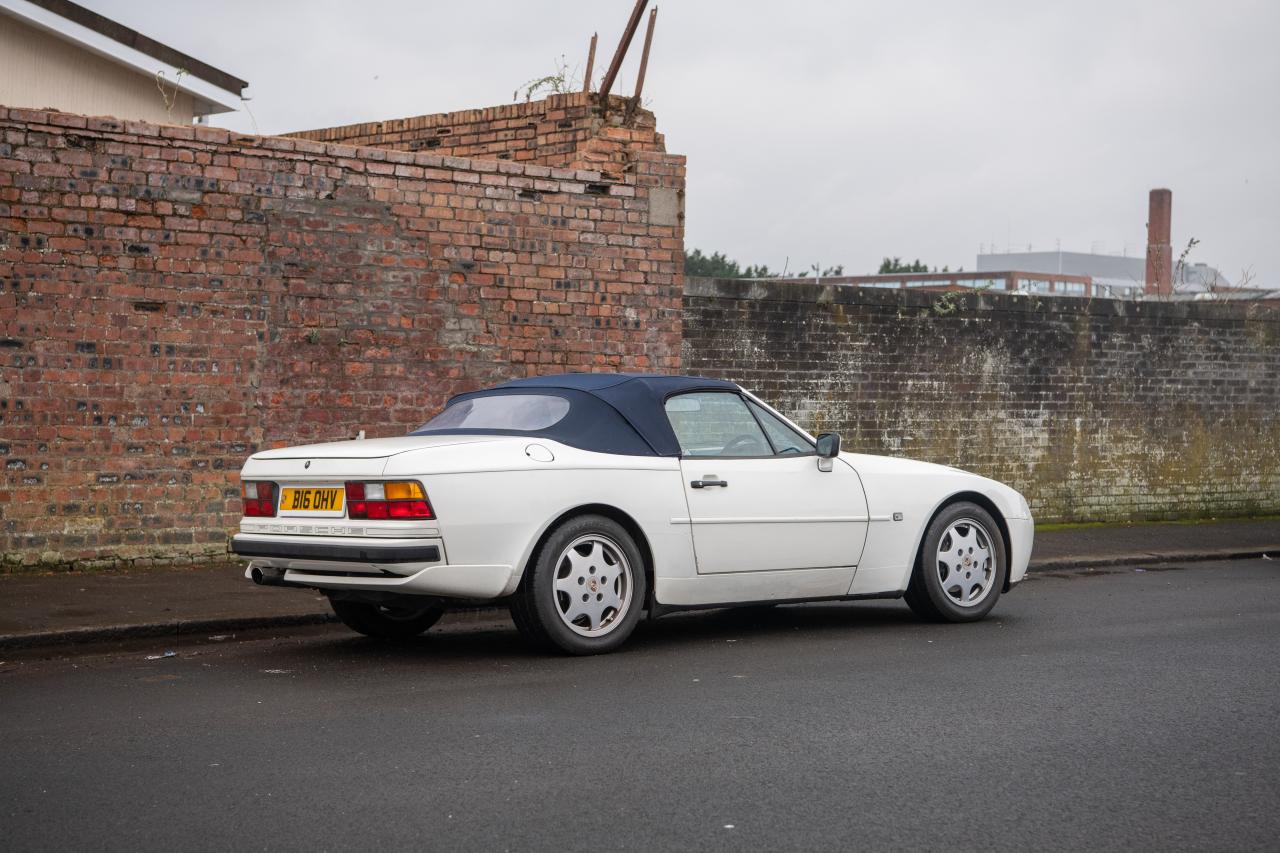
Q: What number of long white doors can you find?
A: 1